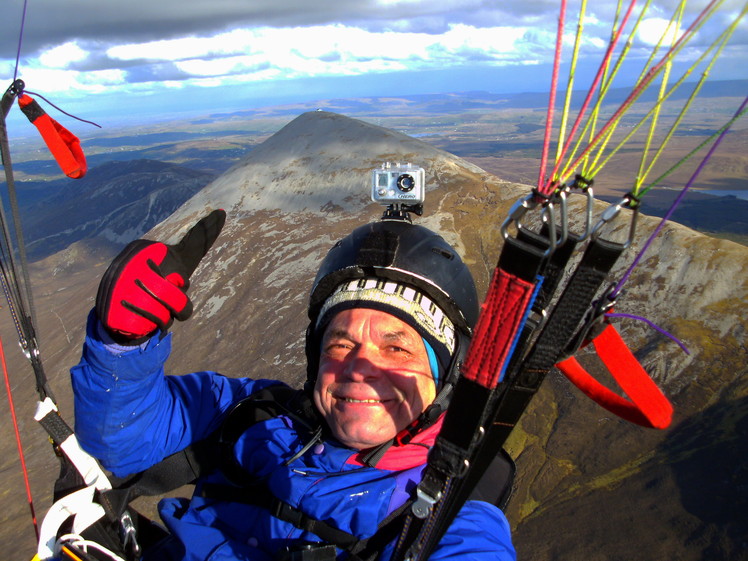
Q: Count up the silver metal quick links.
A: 4